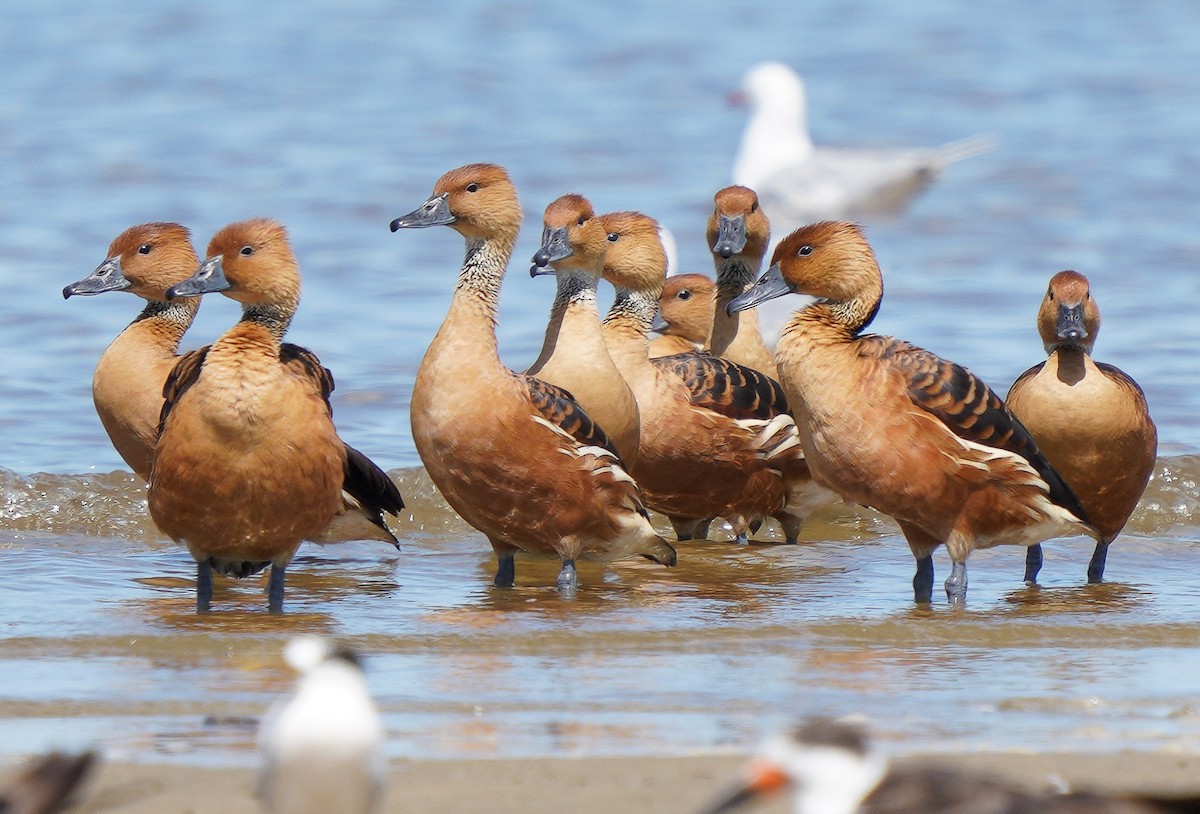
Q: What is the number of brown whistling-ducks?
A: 9